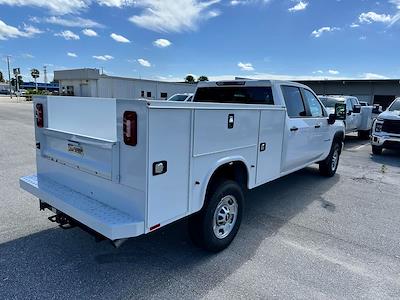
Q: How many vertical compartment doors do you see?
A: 2